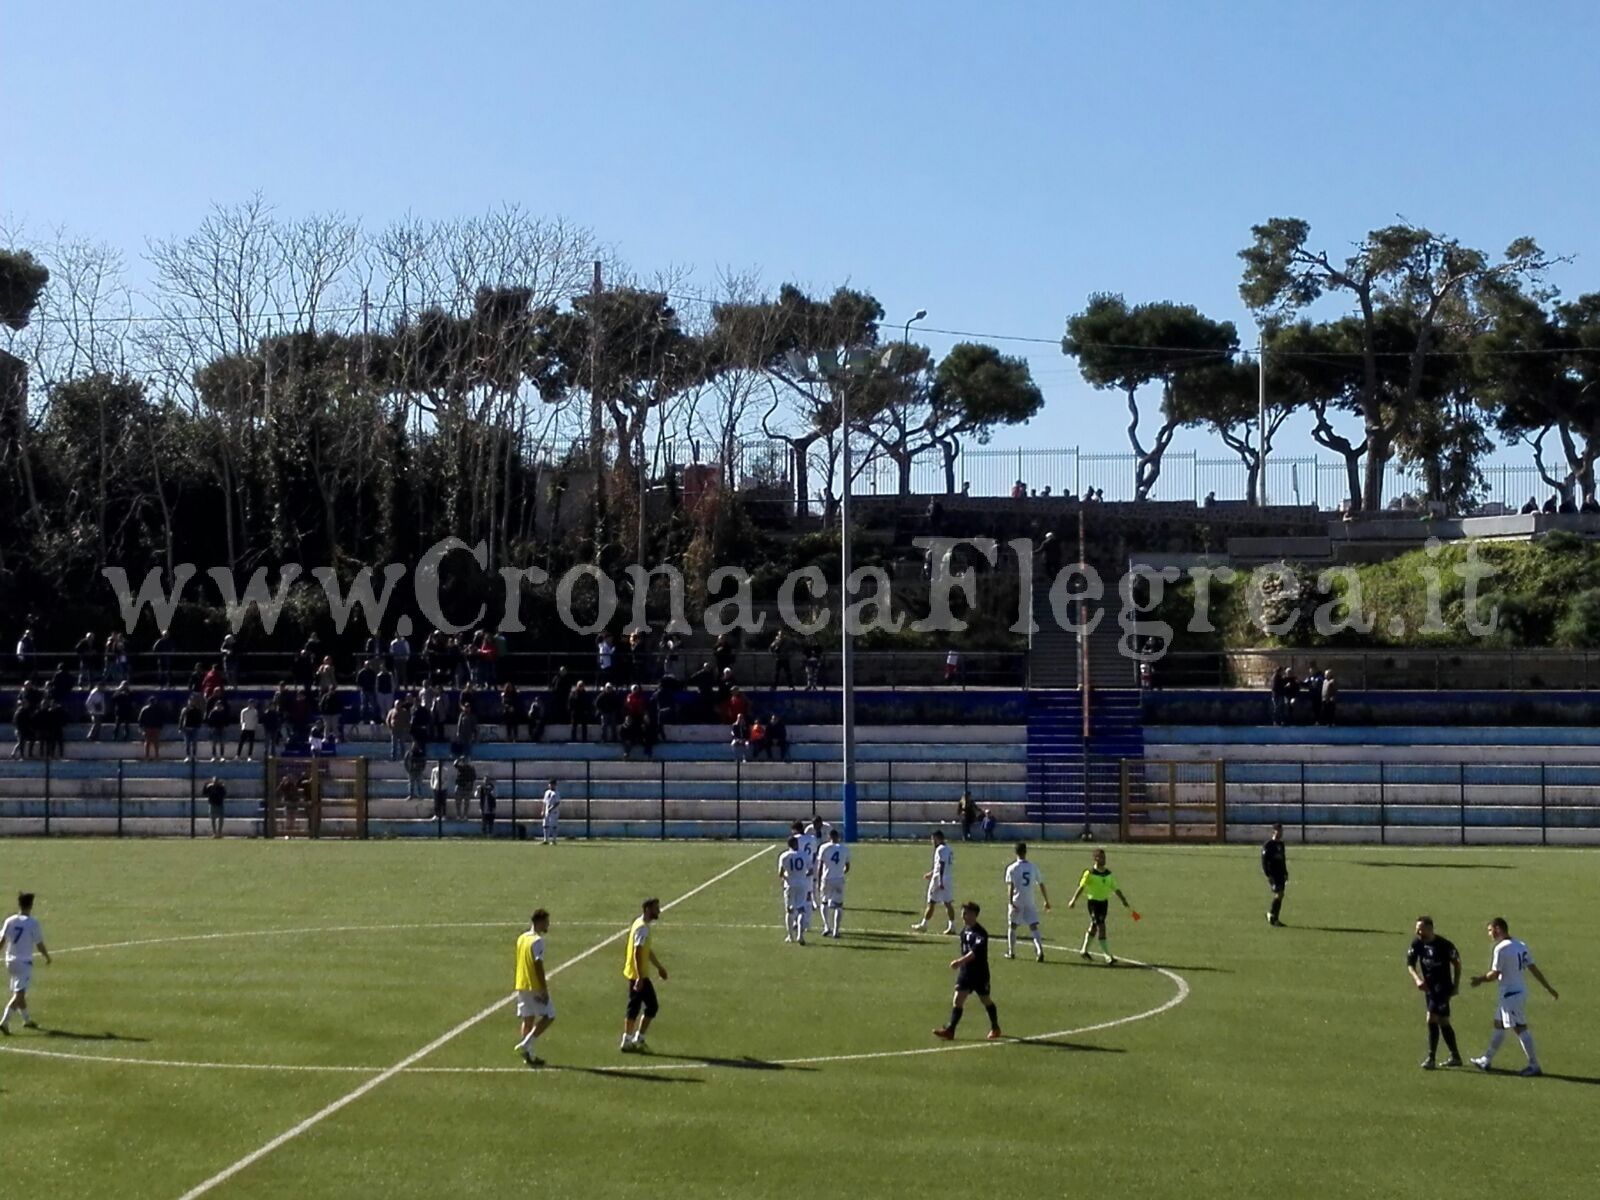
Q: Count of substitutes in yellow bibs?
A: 2